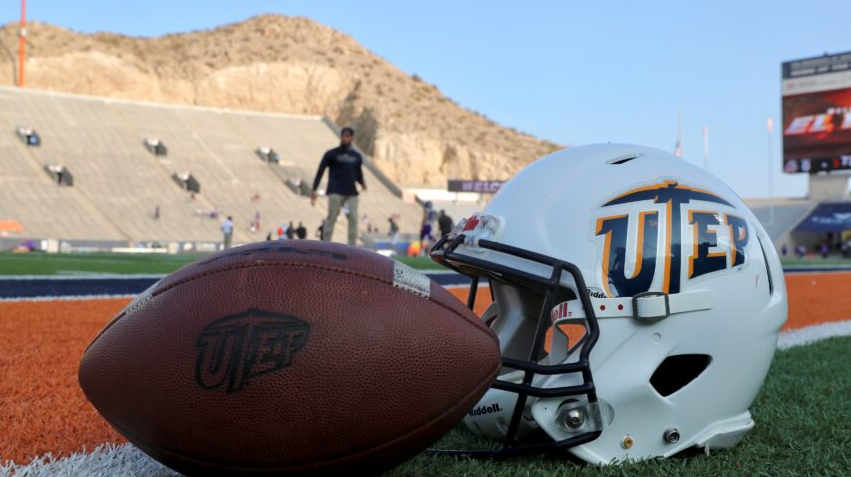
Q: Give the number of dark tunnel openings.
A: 6